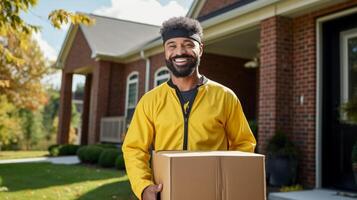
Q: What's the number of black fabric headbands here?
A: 1